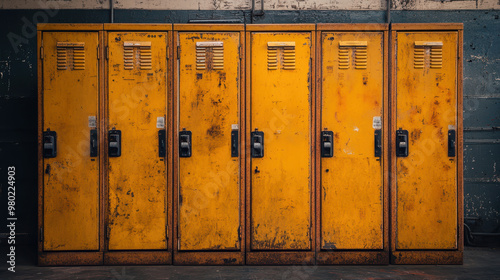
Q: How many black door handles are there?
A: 6